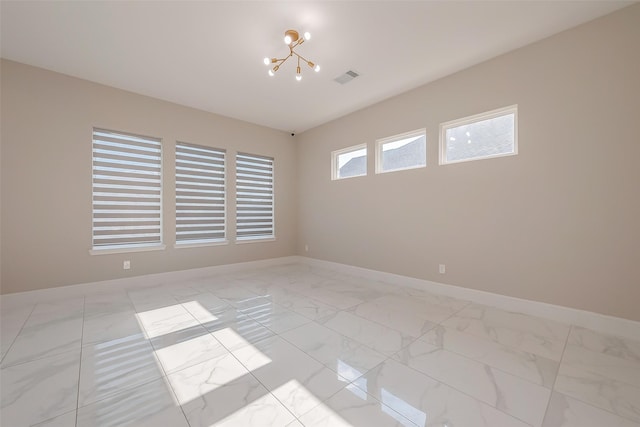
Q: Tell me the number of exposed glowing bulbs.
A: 6